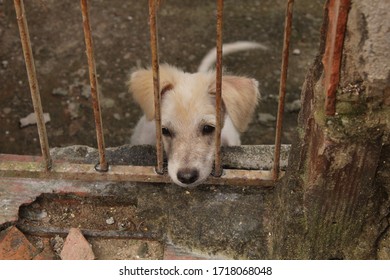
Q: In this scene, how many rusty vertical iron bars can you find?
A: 5